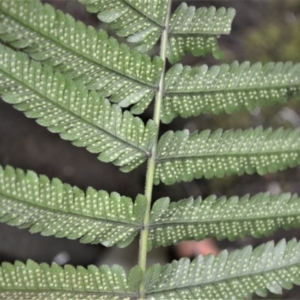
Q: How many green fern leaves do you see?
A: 10